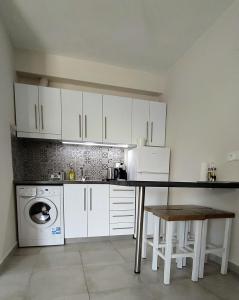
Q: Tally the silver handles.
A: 13